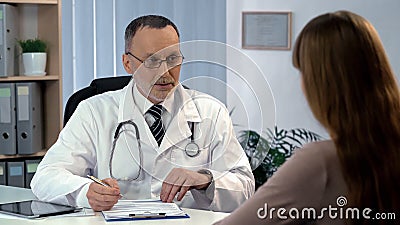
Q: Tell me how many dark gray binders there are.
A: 6